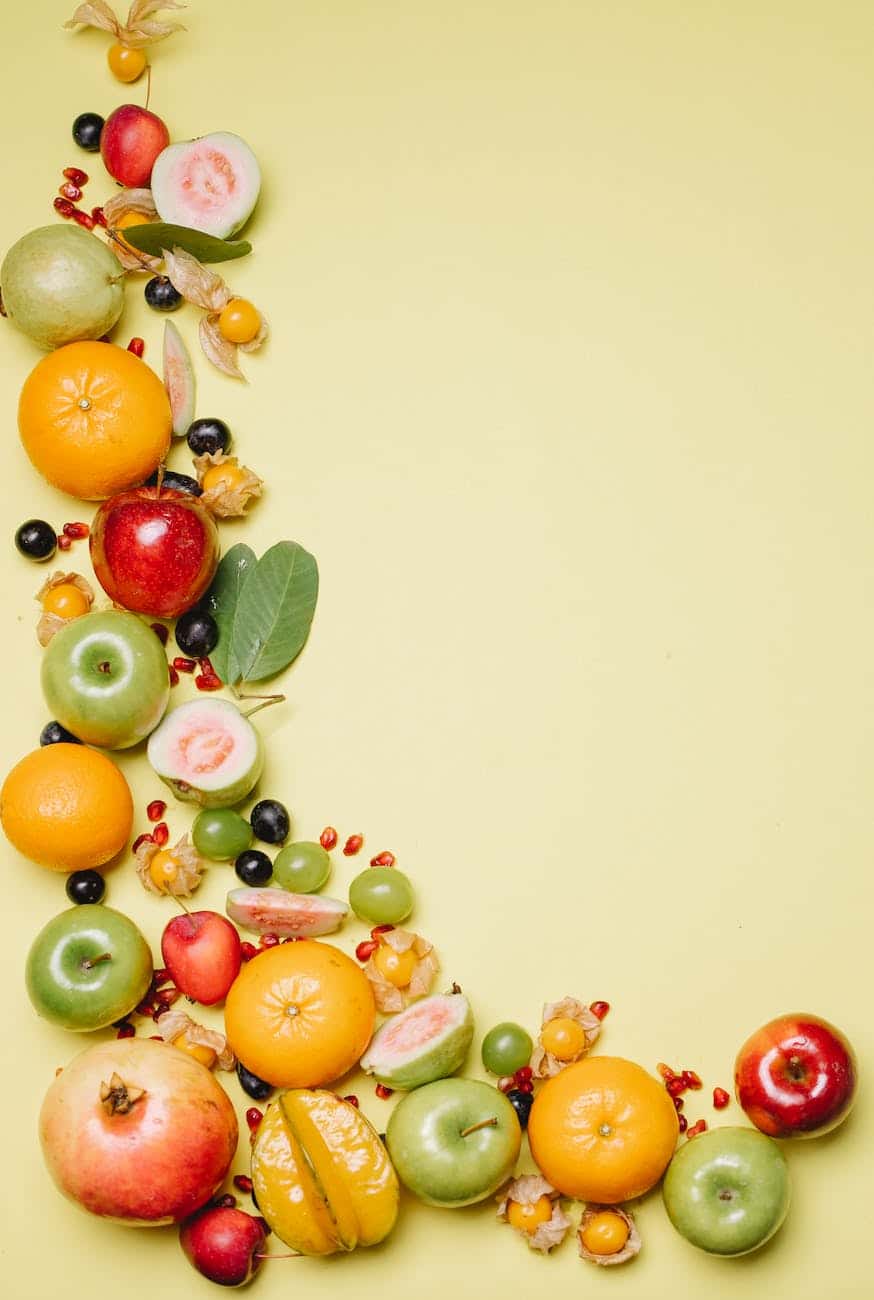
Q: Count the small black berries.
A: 12